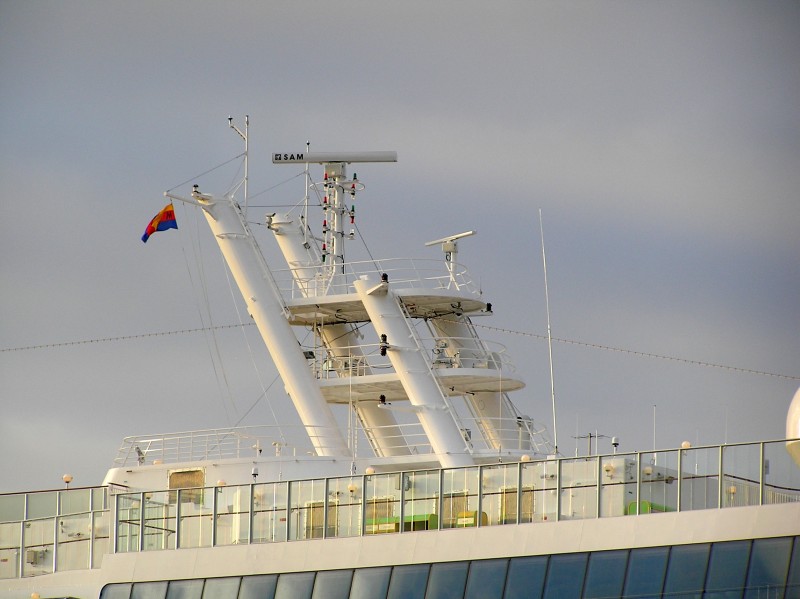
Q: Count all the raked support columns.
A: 4